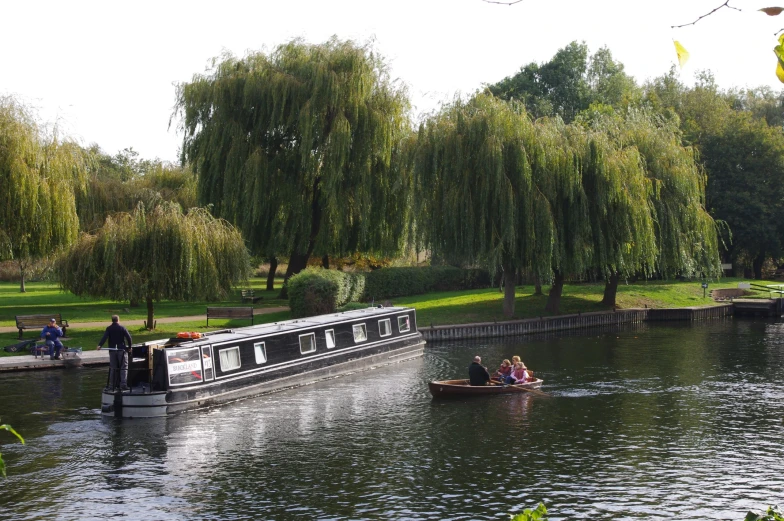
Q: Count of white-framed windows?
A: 7